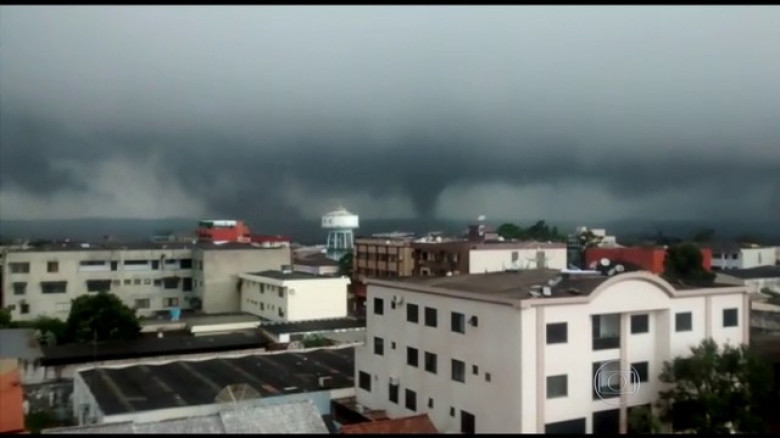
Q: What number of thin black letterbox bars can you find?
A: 2